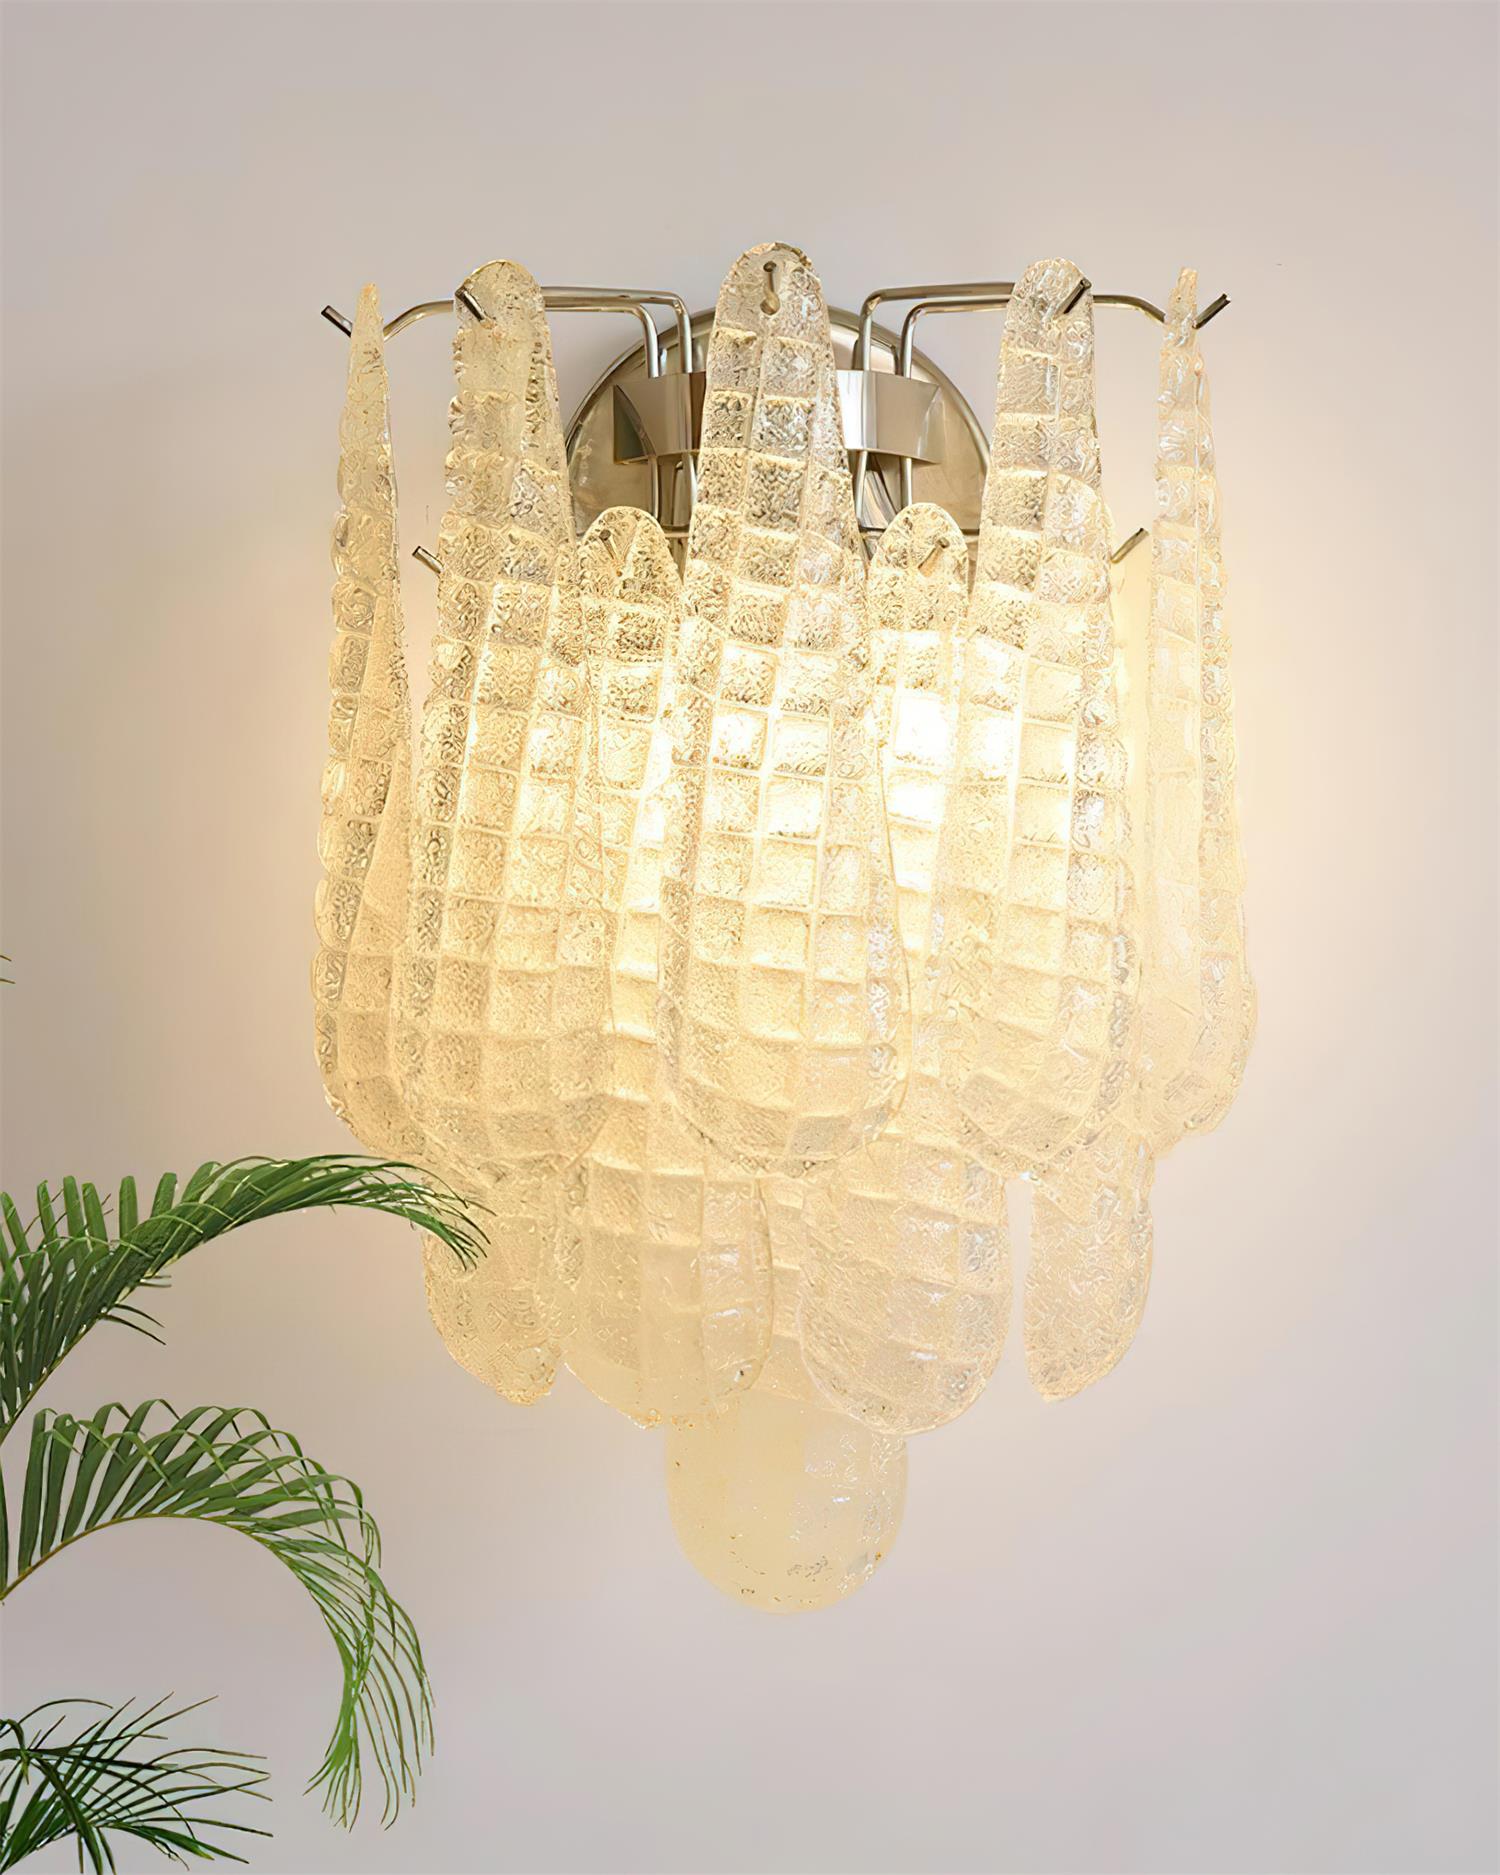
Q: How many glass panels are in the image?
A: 10